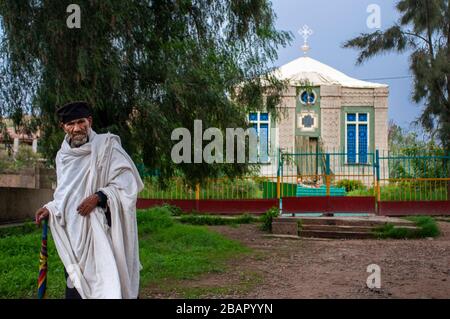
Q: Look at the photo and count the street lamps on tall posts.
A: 0